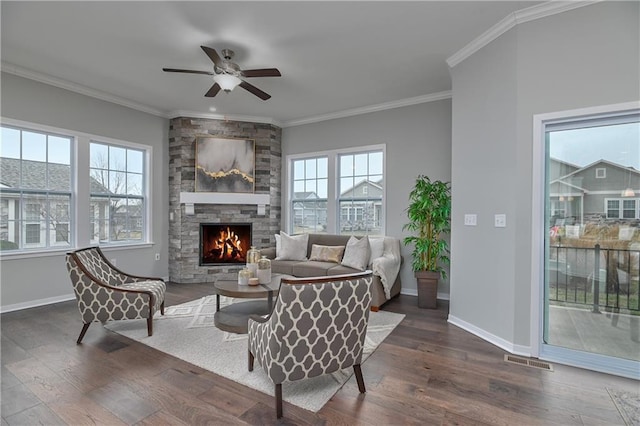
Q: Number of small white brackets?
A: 2